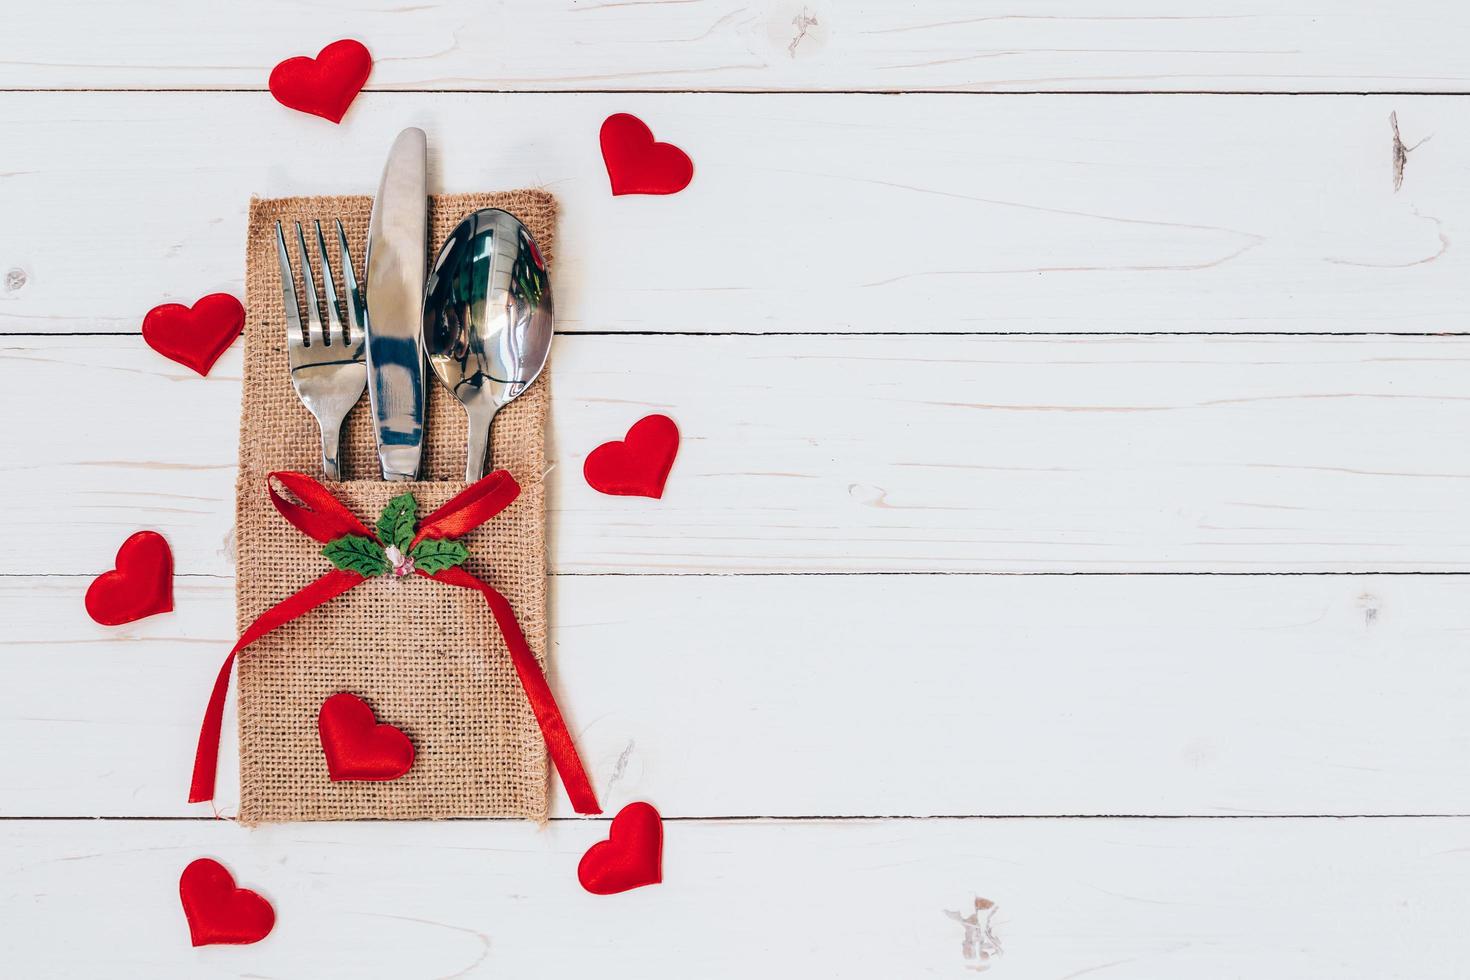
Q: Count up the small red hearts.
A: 8